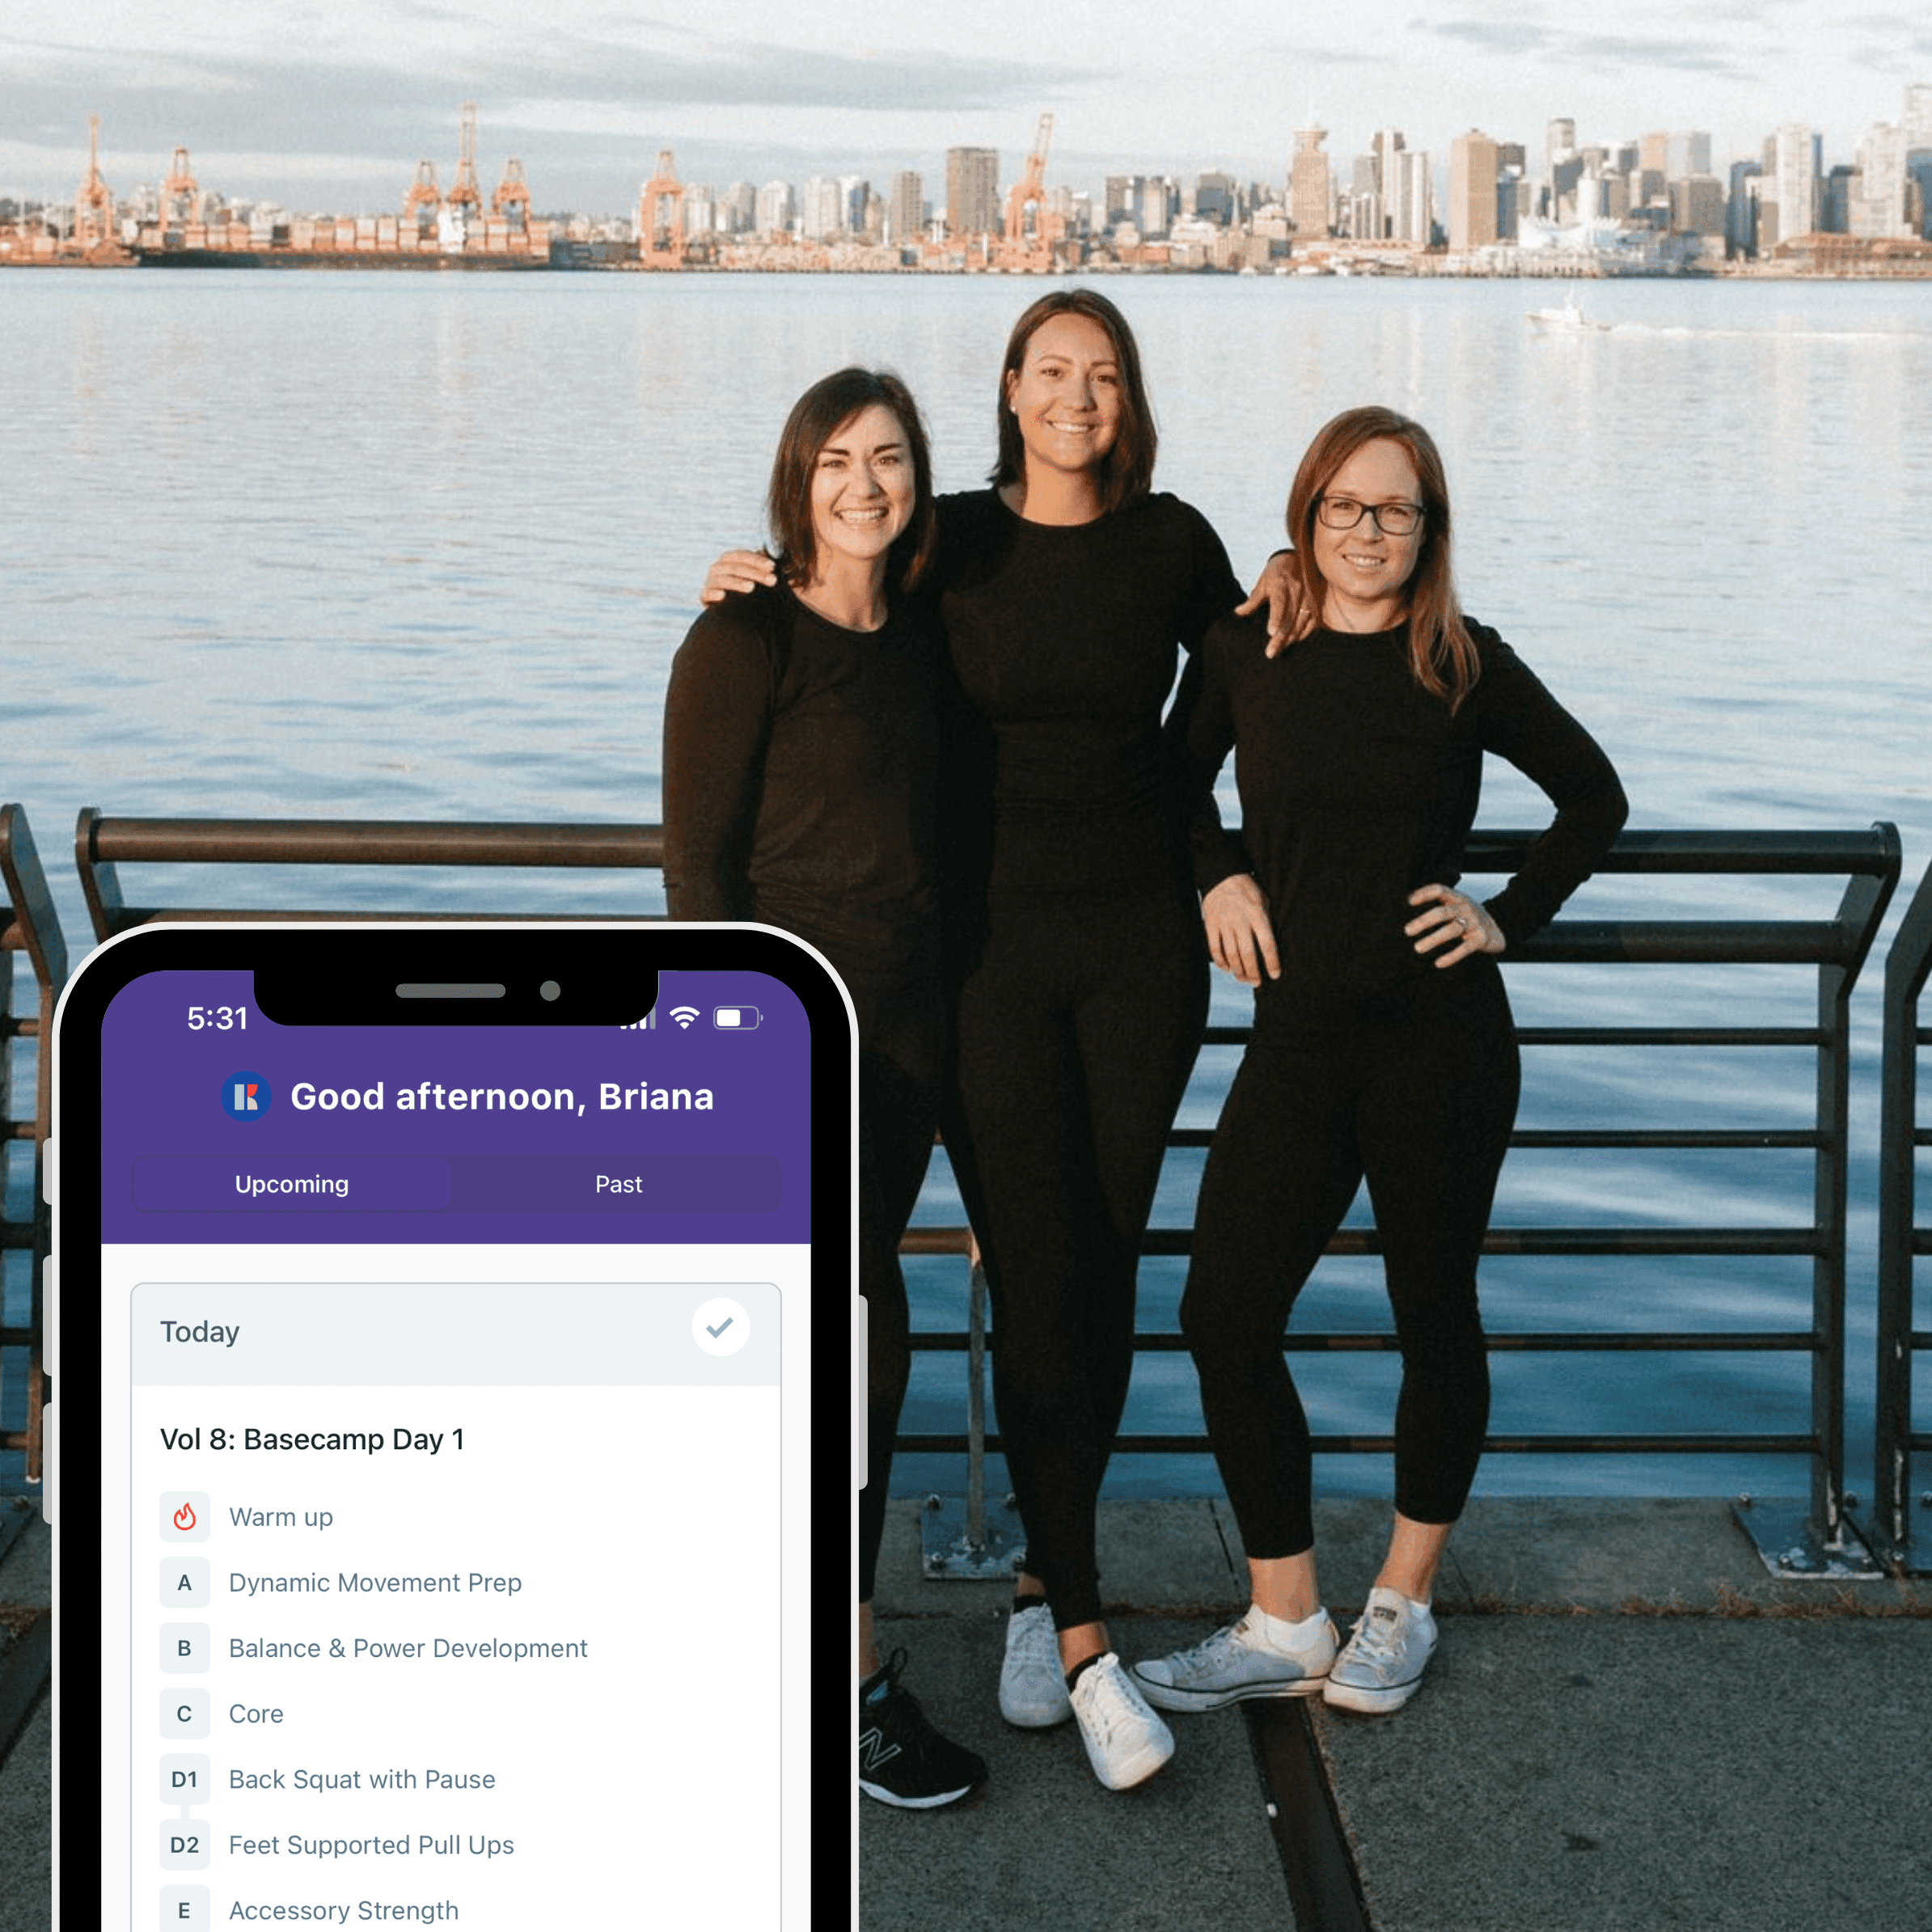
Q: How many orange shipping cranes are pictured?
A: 7